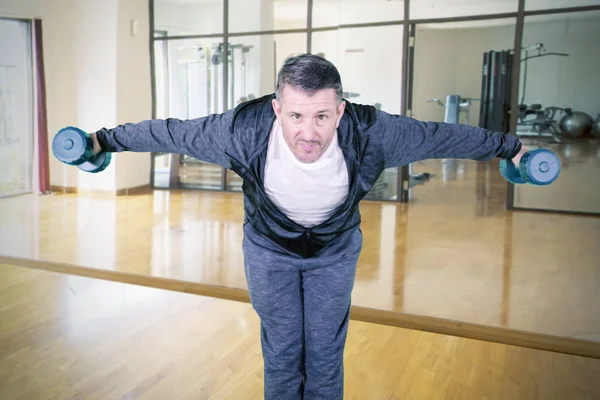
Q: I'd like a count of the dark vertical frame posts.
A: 5